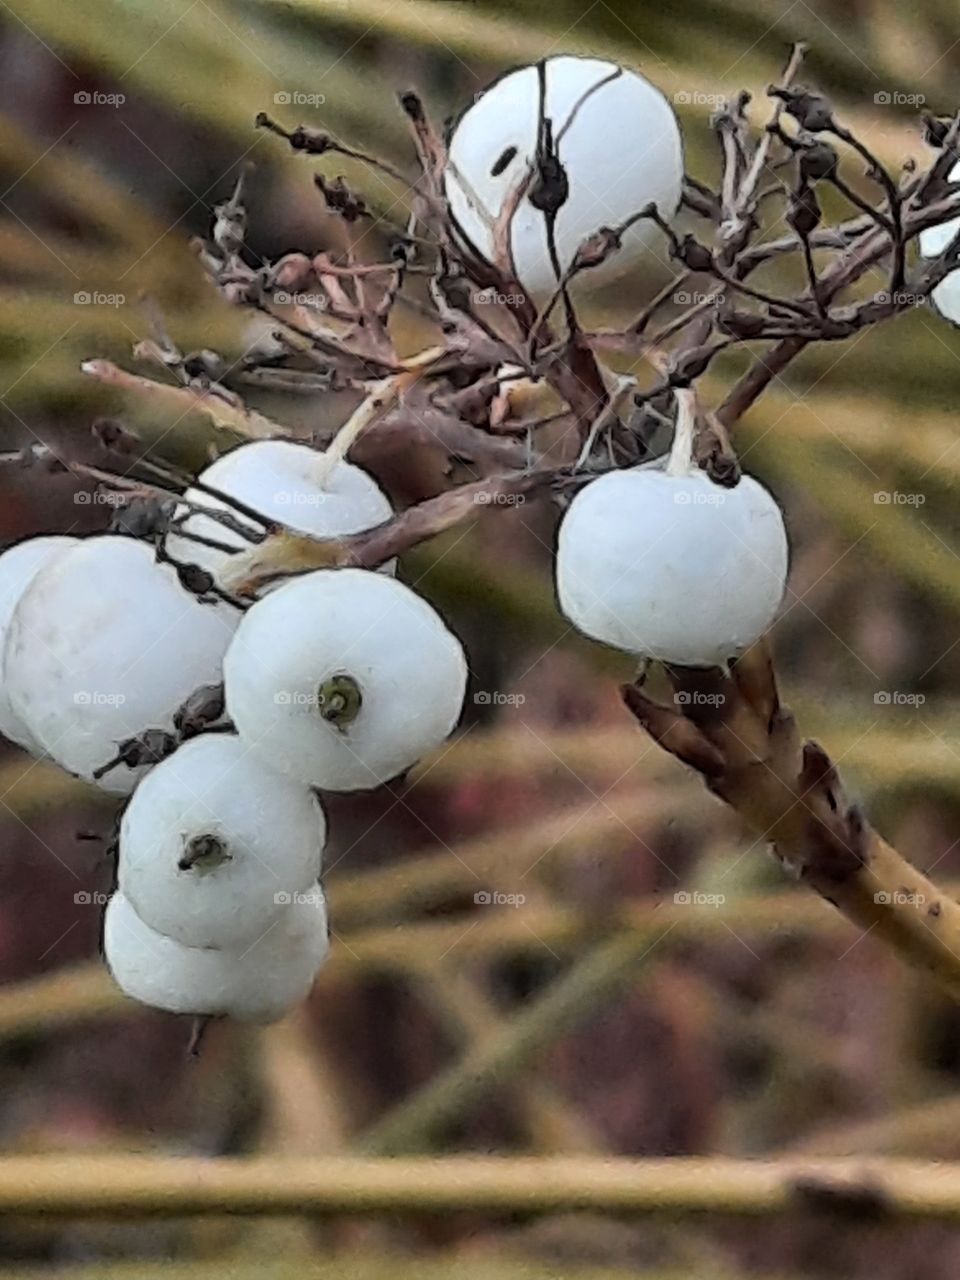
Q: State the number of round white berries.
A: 9